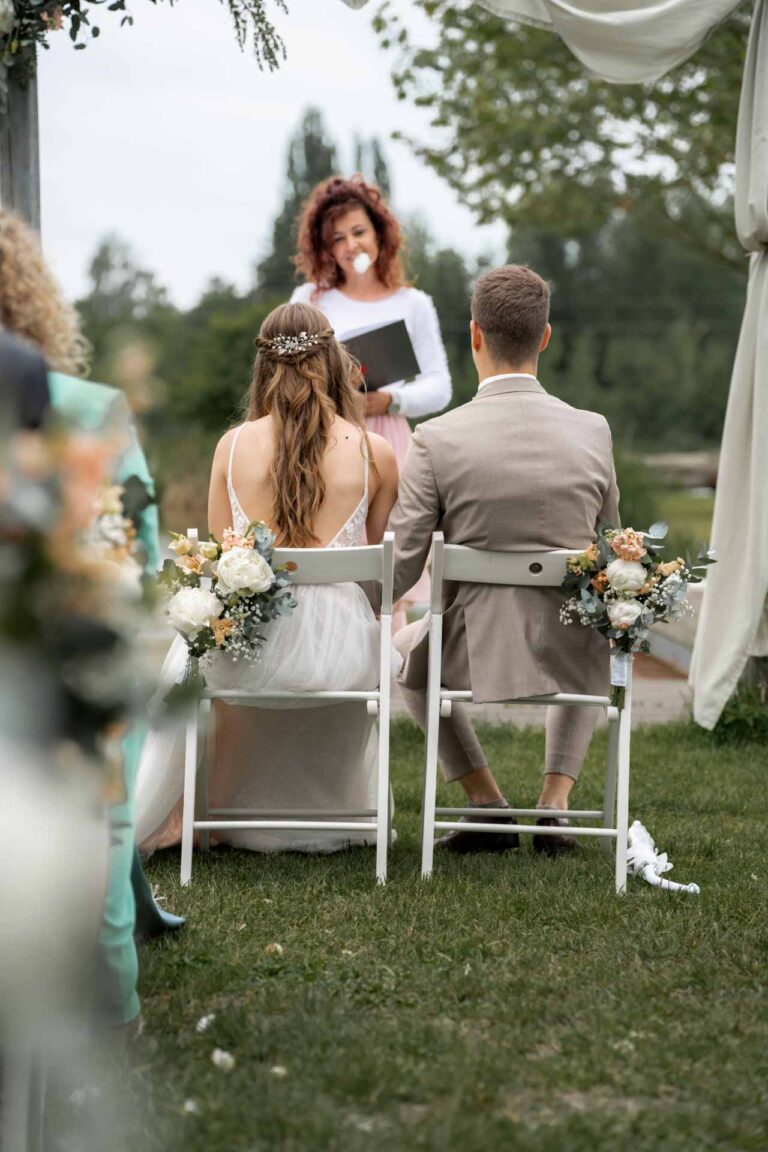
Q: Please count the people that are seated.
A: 2